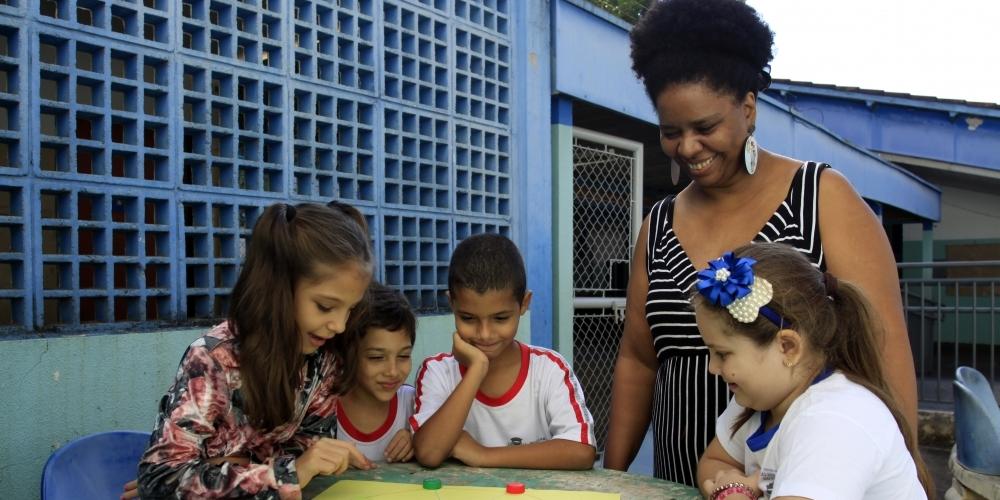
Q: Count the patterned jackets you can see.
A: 1